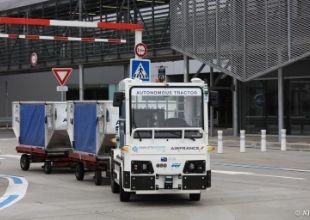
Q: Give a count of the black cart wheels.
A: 4